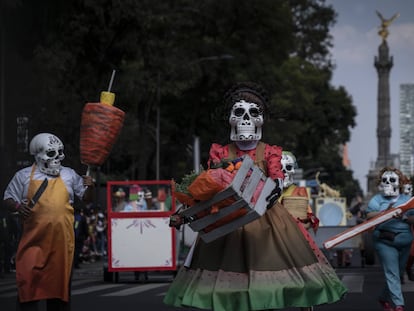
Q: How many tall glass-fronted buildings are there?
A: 1